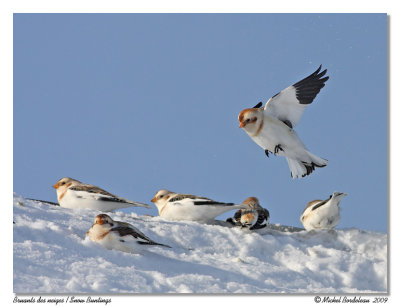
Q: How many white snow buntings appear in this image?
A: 6